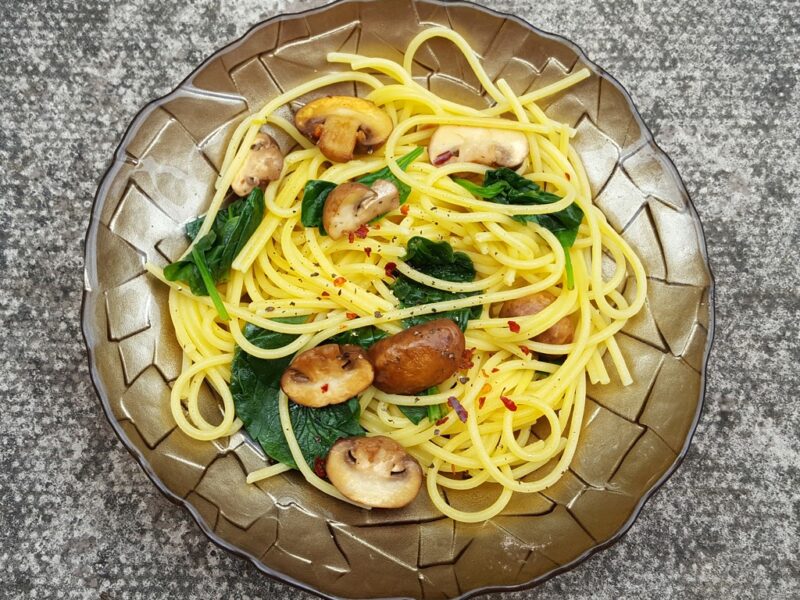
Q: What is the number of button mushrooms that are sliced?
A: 6